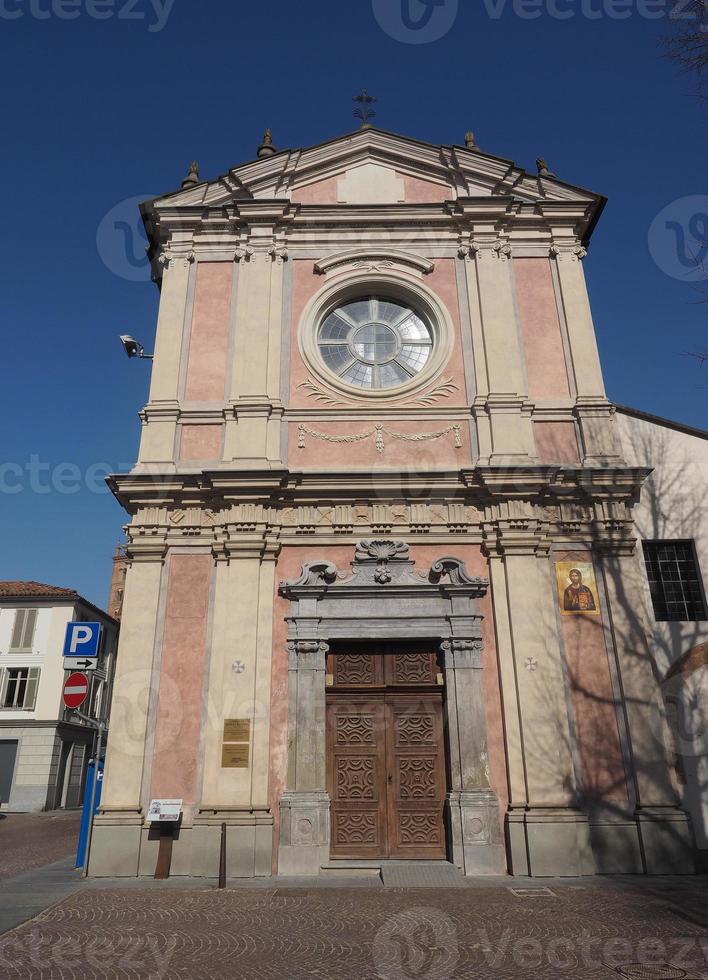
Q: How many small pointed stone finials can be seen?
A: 4